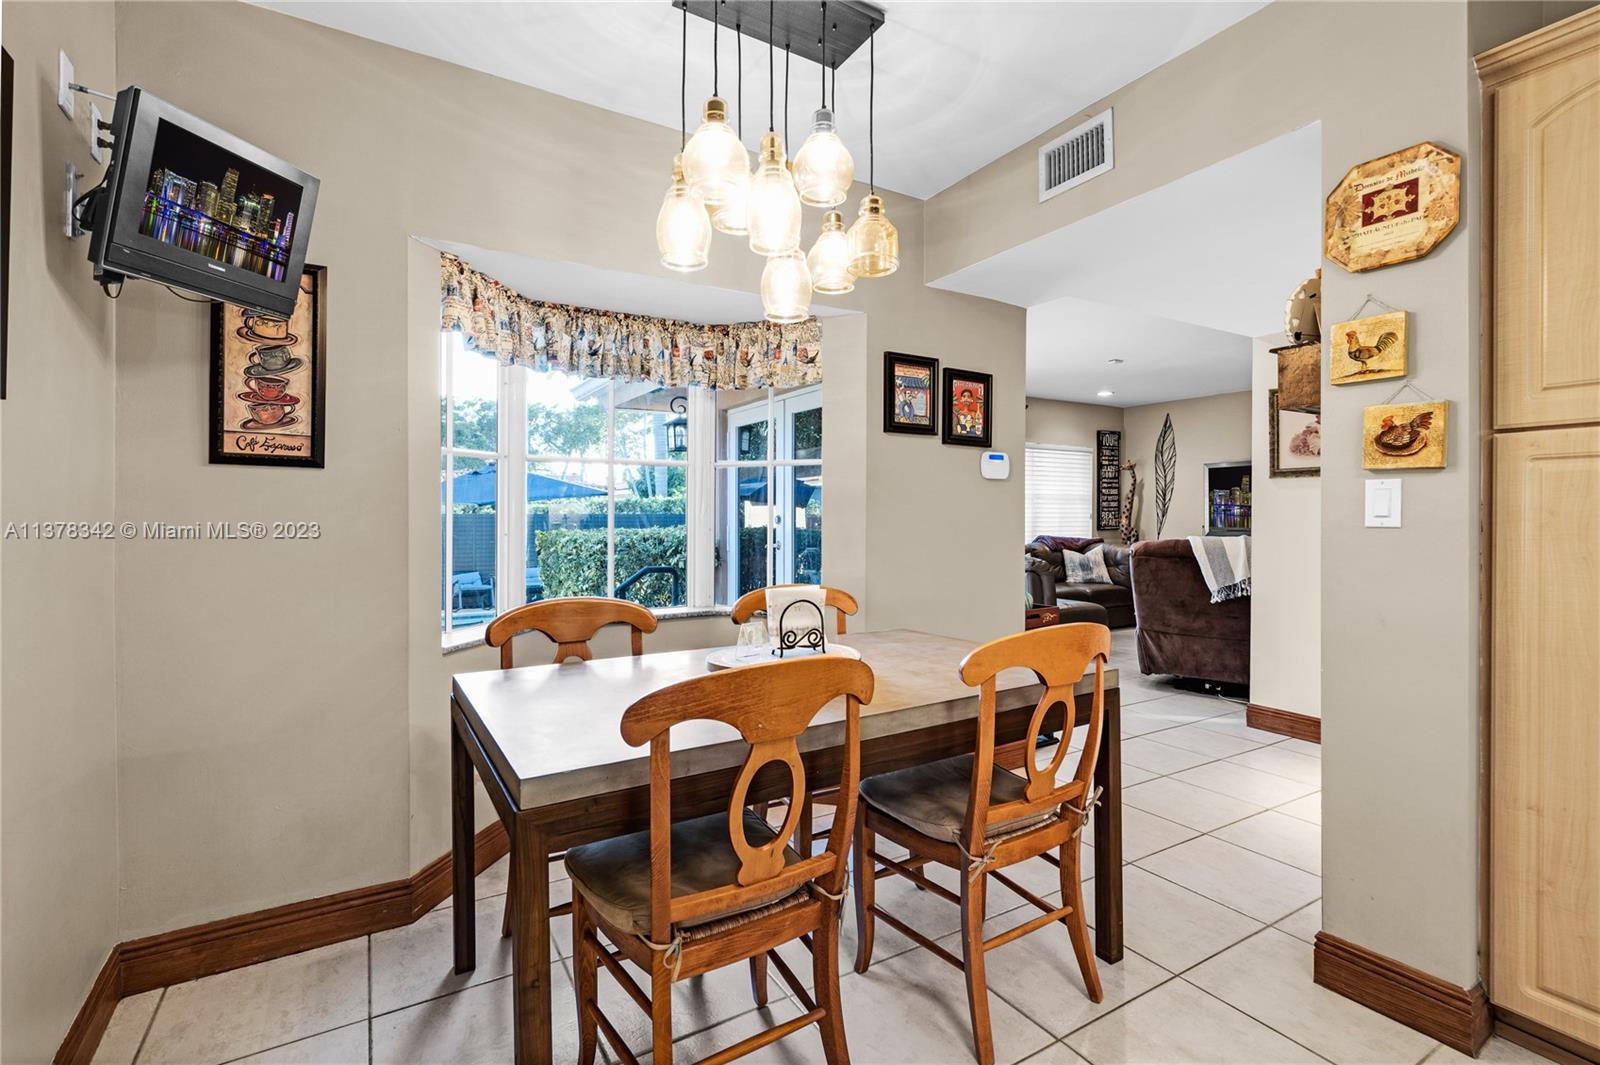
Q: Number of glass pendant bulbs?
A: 8